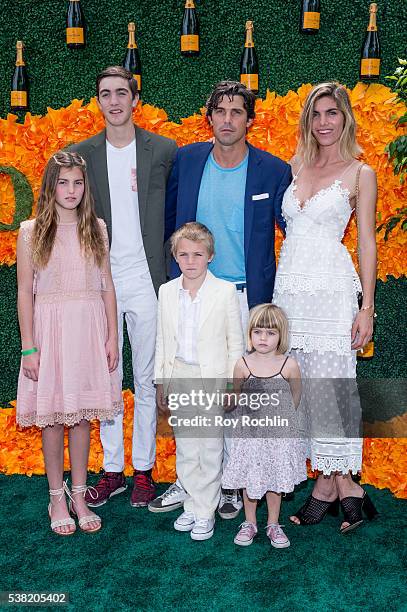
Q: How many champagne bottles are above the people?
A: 7